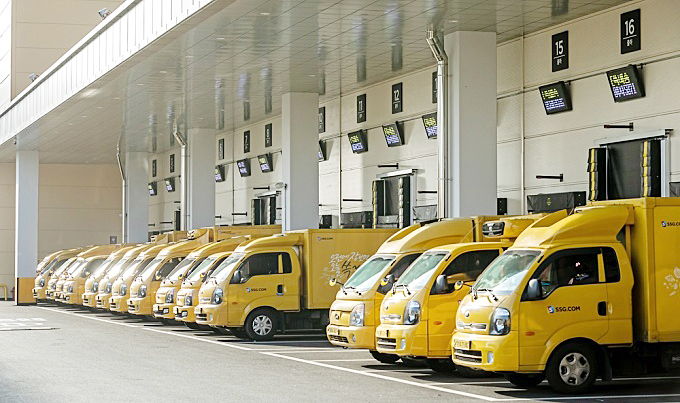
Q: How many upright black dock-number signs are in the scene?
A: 11